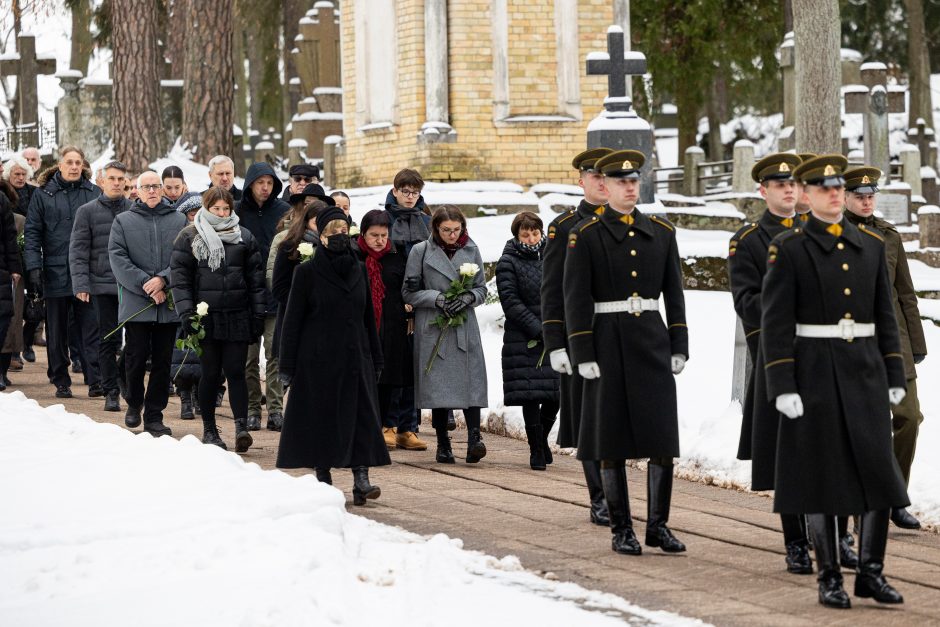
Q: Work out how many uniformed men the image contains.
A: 6